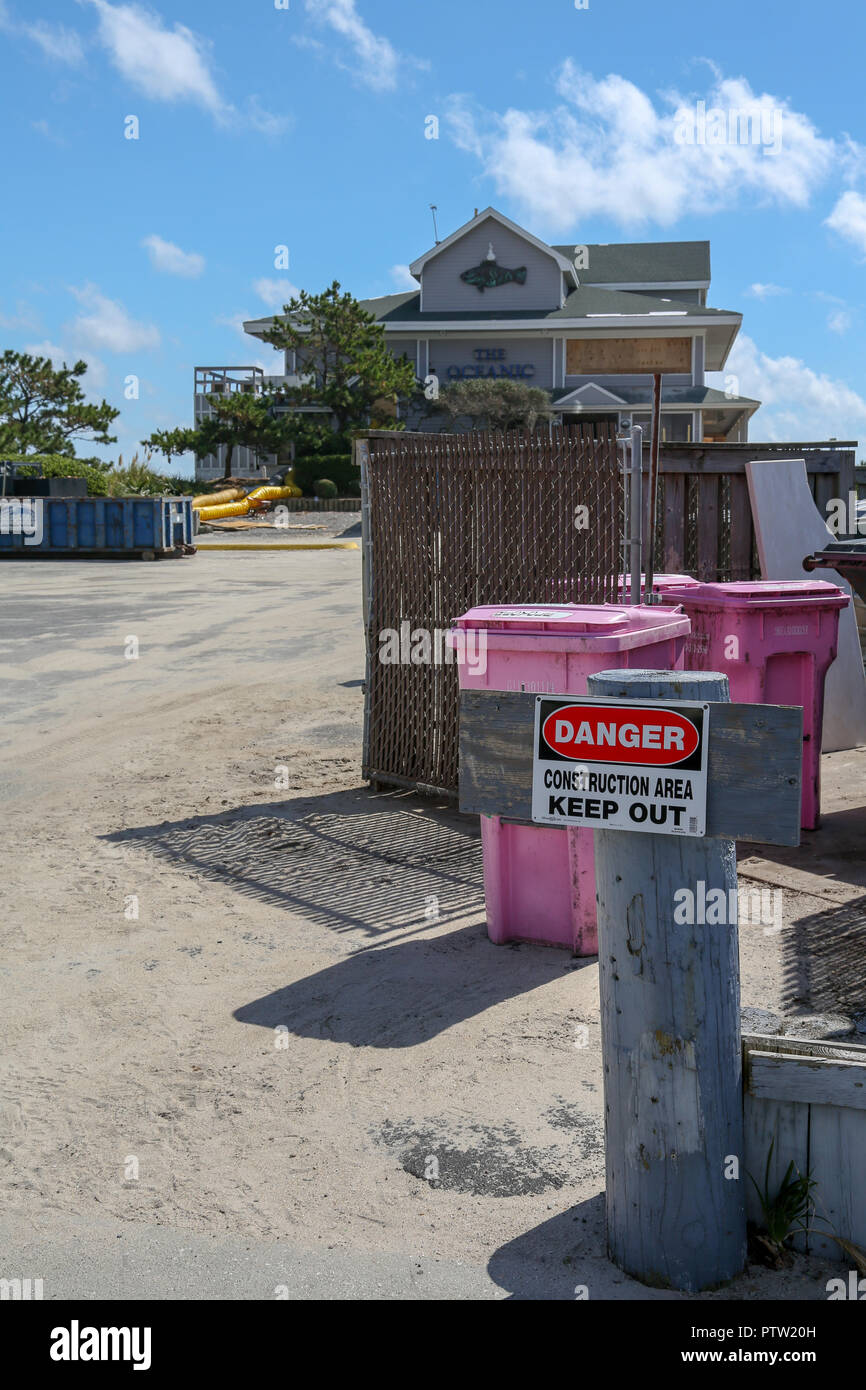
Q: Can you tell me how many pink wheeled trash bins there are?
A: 3